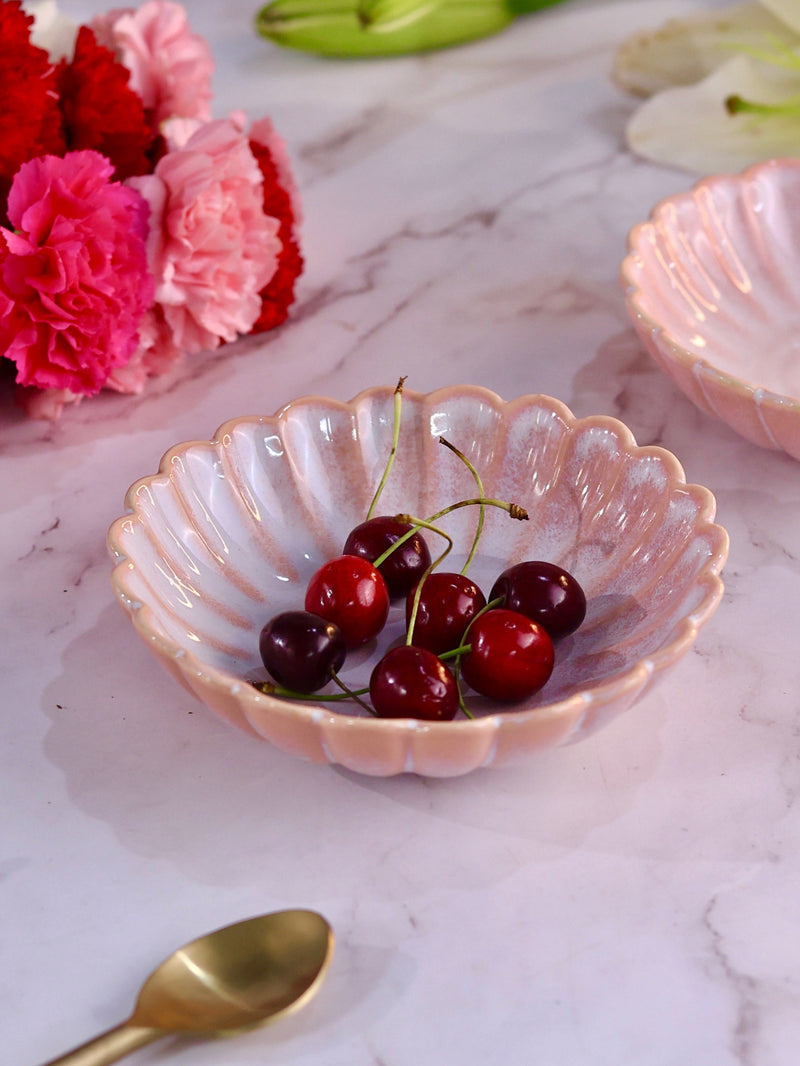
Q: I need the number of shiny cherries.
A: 7